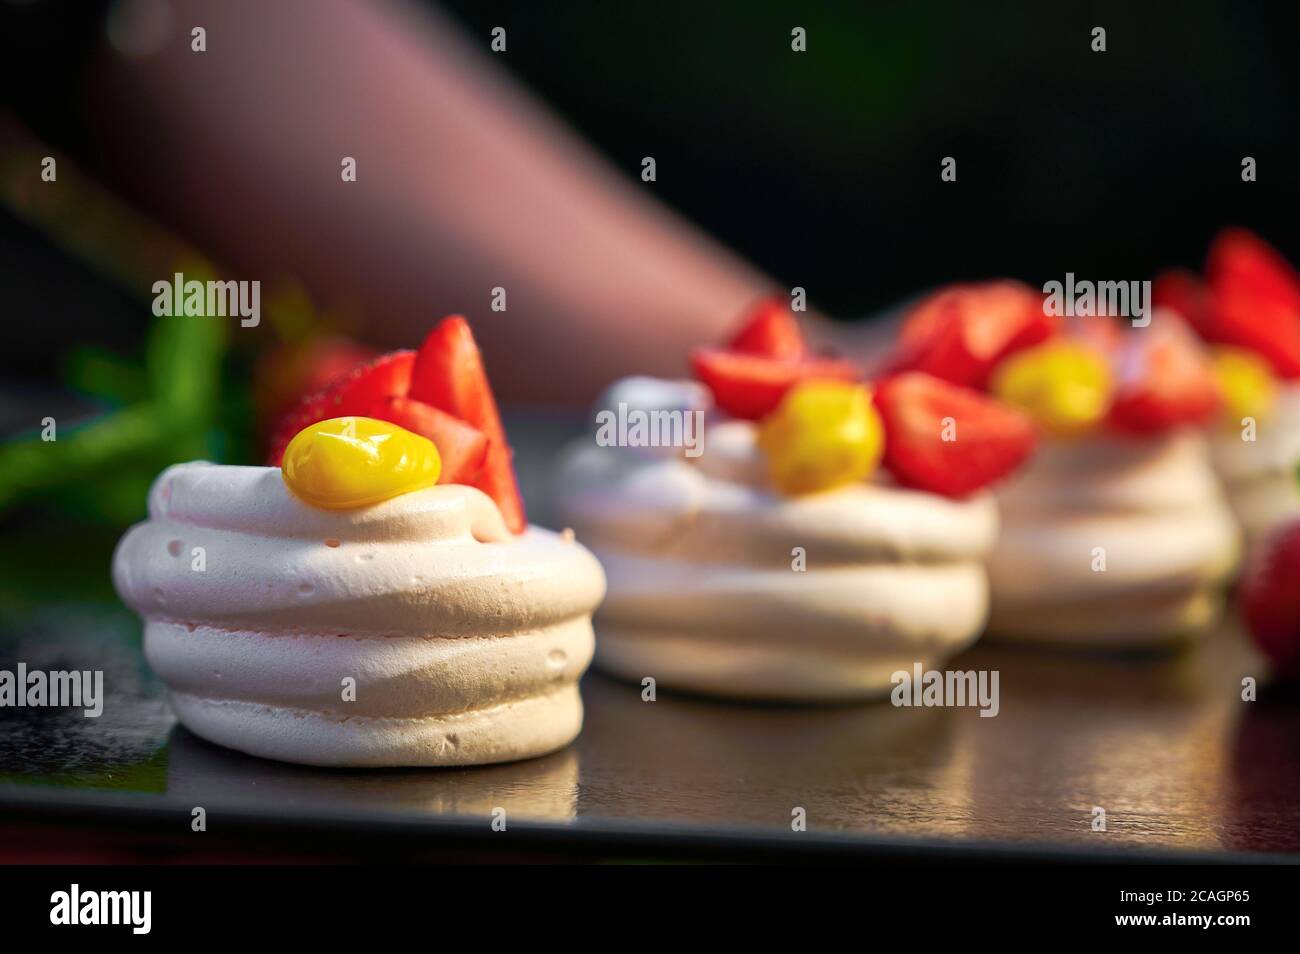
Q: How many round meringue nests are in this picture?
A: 4